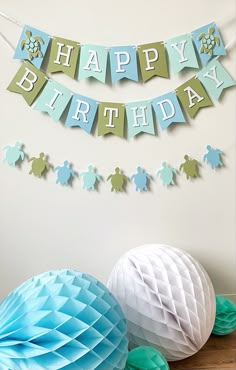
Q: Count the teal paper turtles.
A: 3